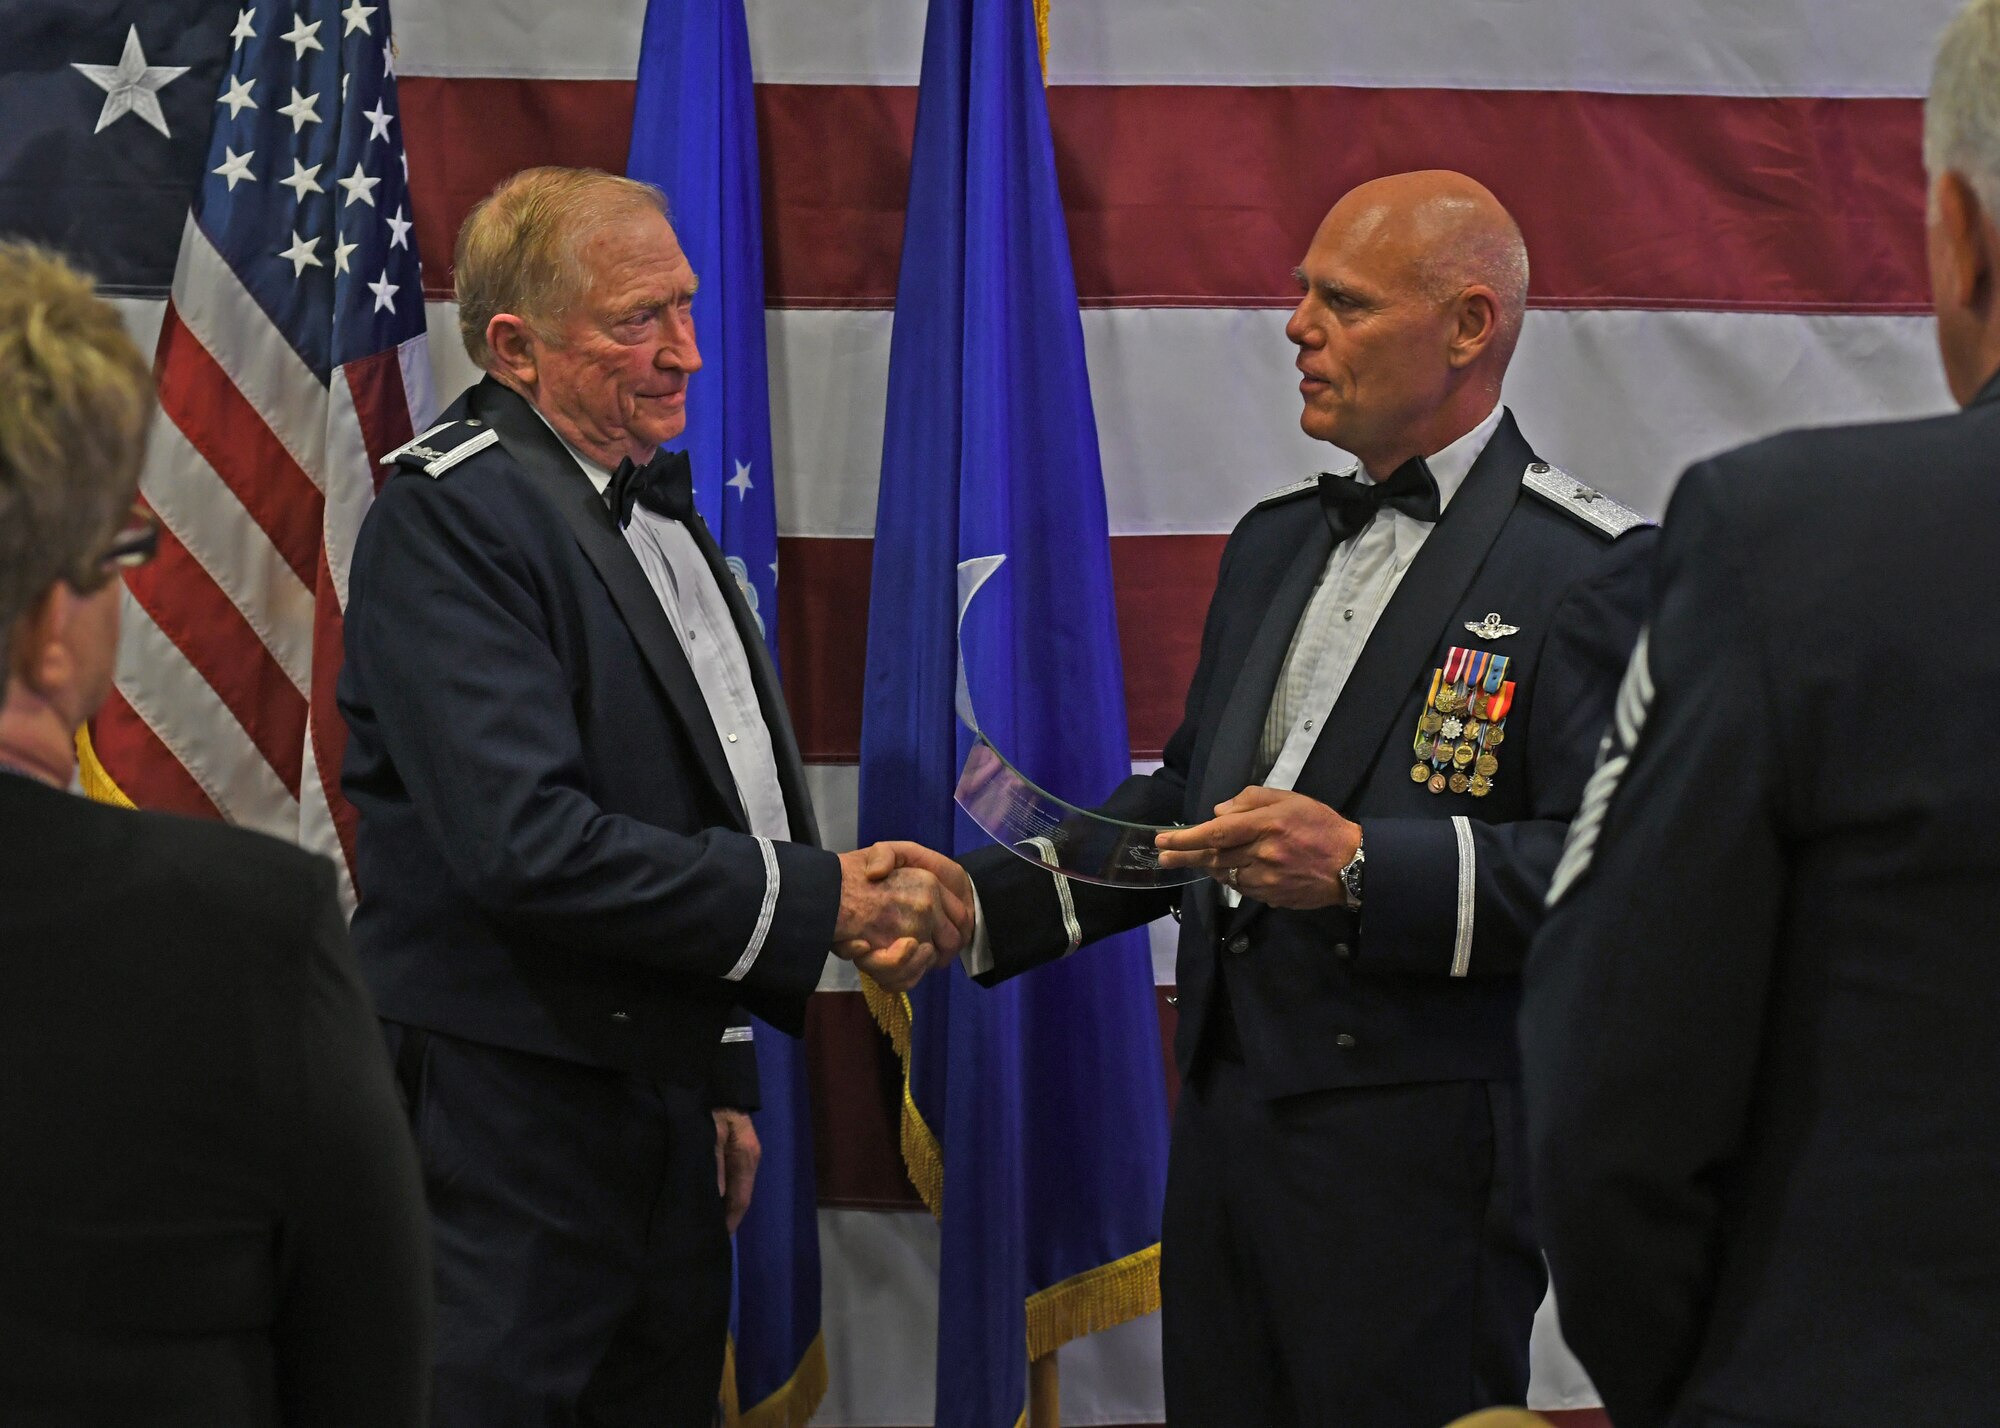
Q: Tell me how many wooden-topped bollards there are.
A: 0